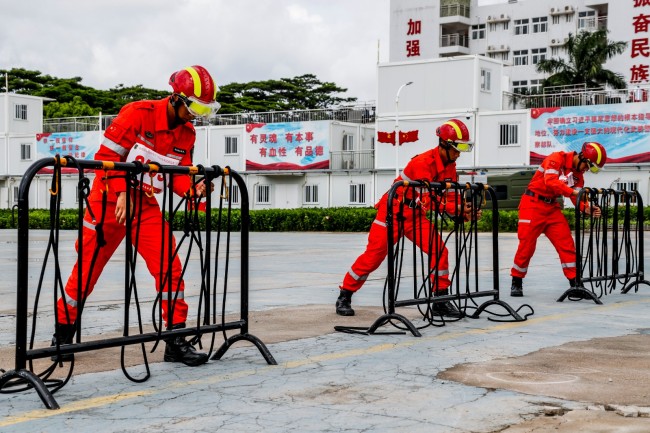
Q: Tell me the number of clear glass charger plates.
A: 0